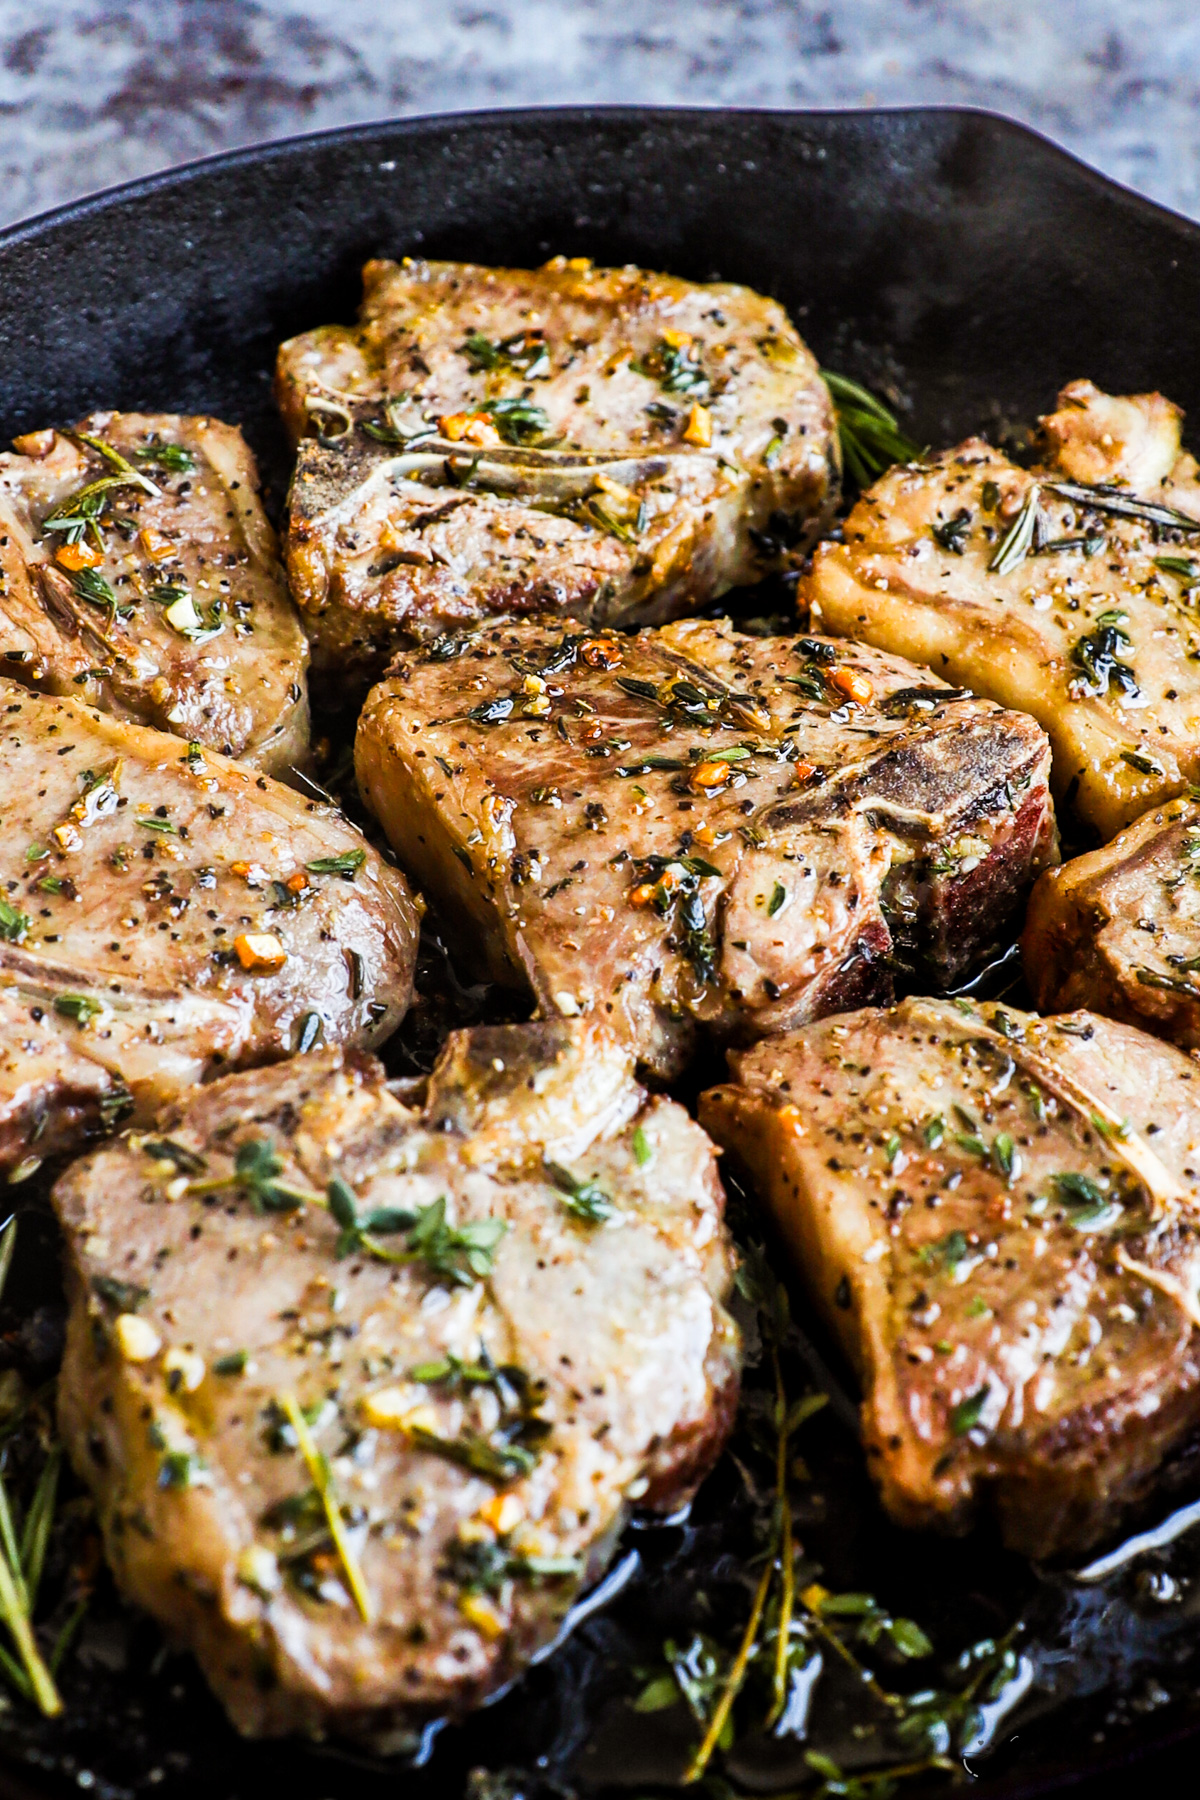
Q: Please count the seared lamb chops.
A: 8